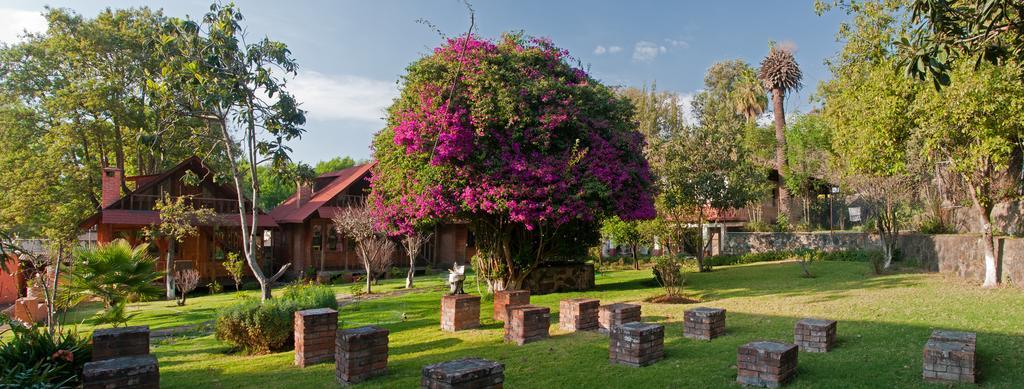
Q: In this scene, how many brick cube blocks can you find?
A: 15